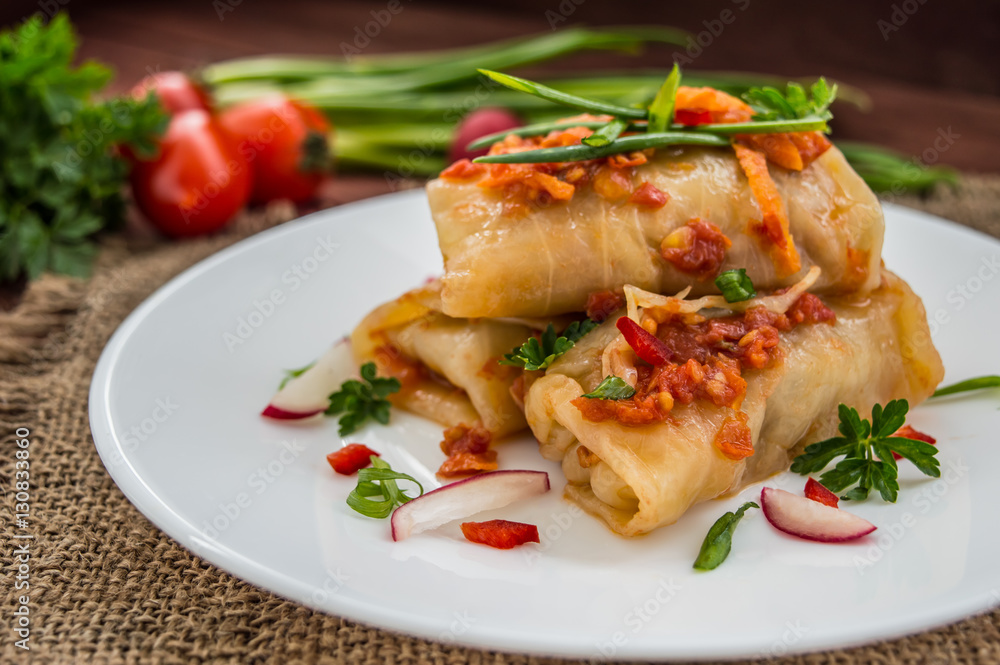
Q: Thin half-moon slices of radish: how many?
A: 3